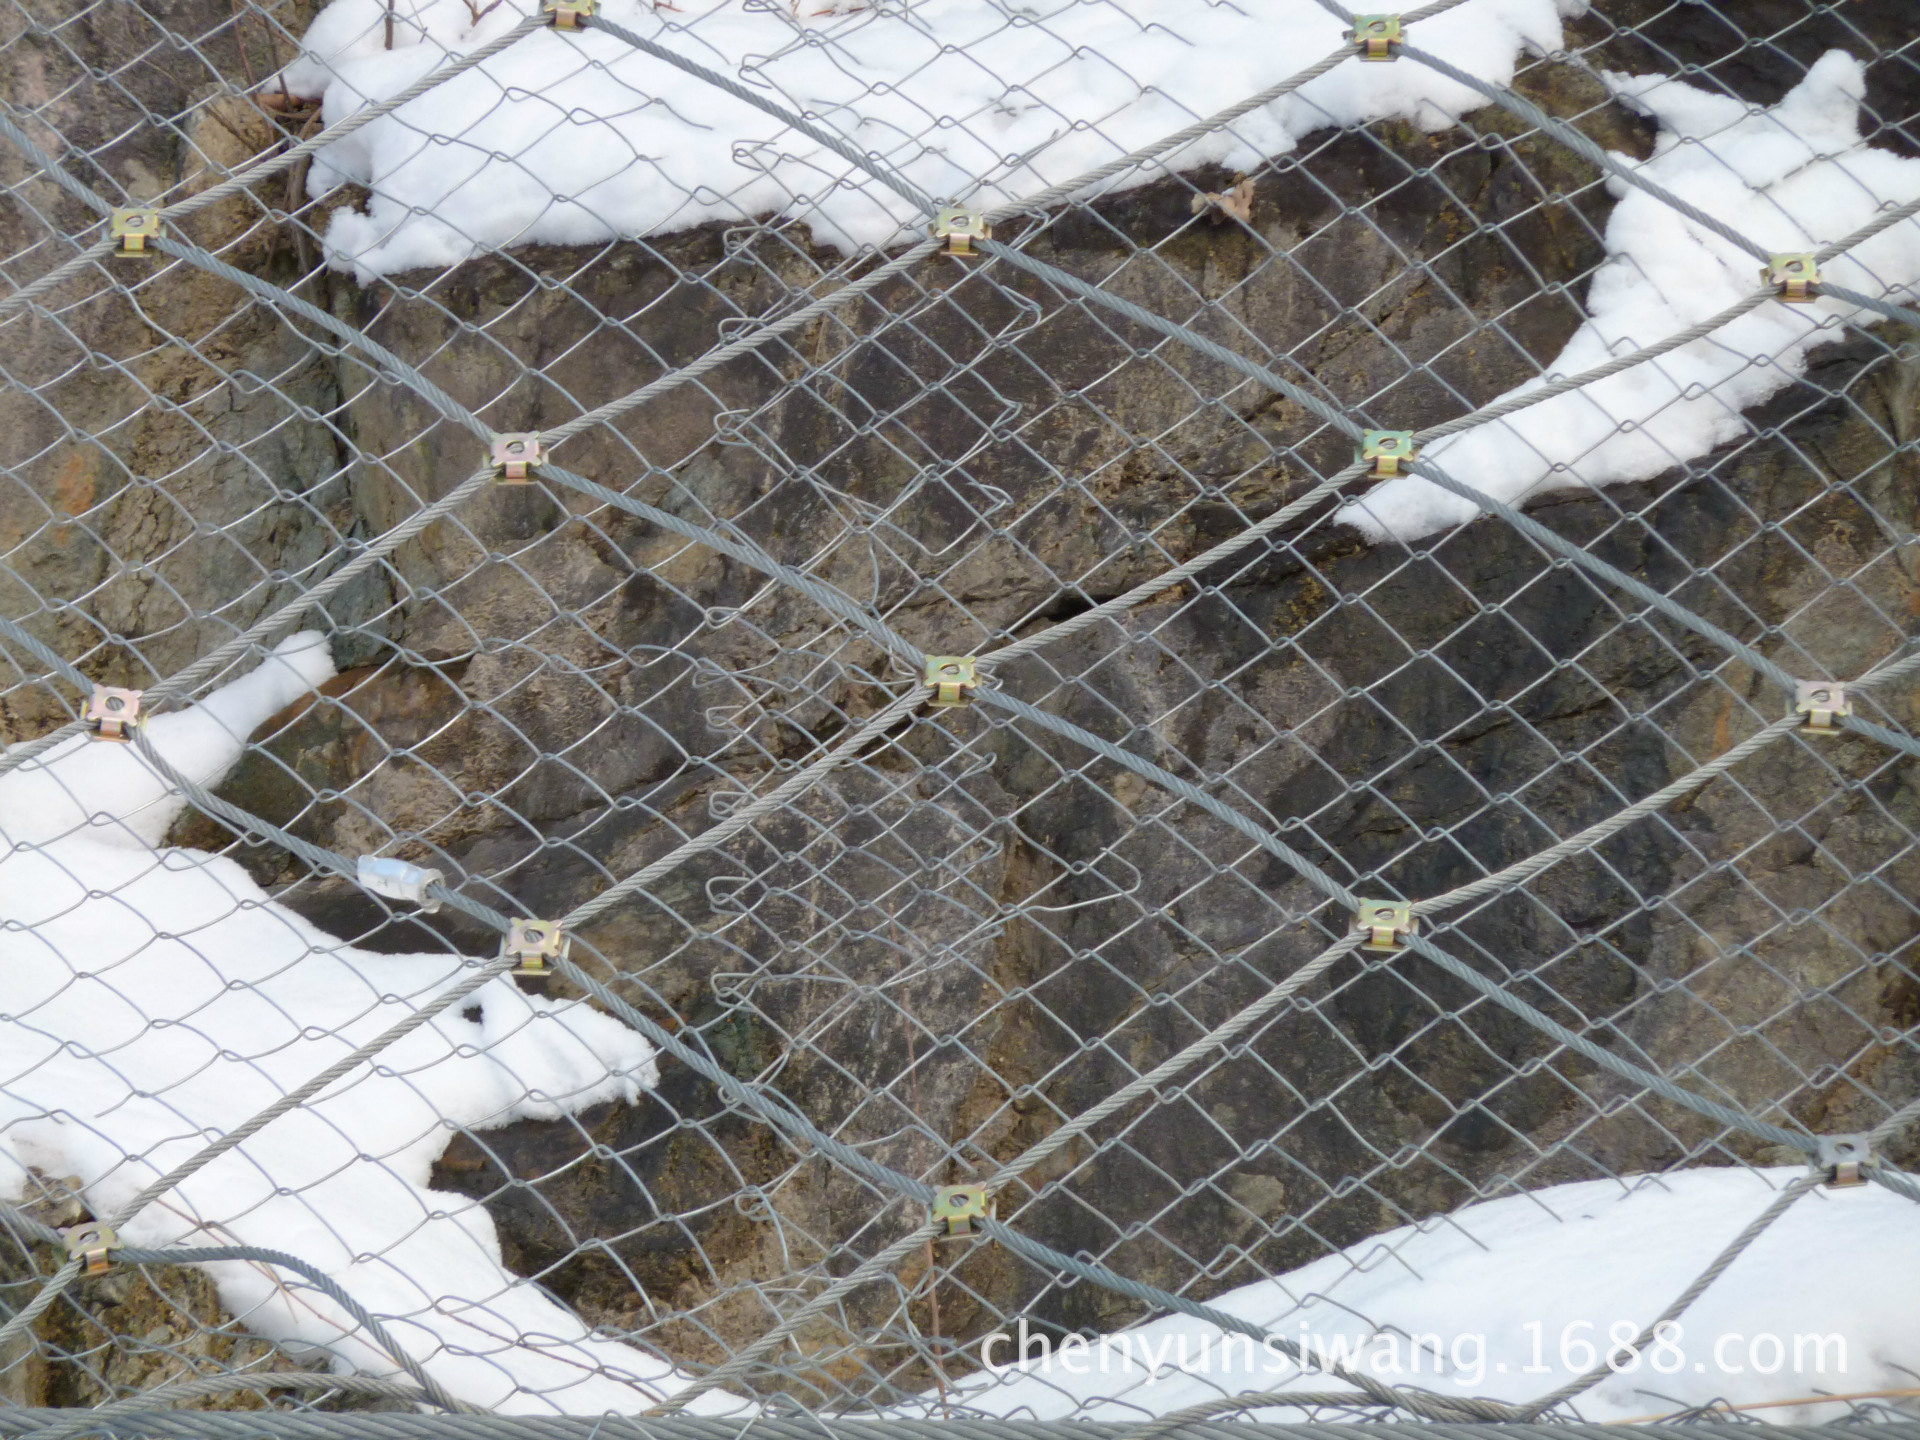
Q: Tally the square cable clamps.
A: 15